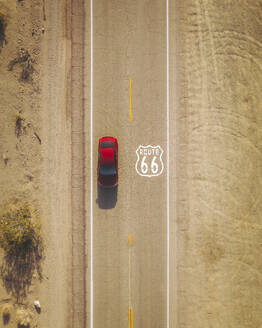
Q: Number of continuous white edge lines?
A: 2